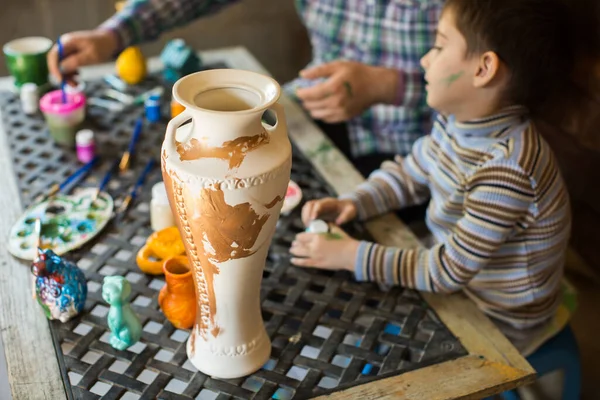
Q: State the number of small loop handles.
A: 2